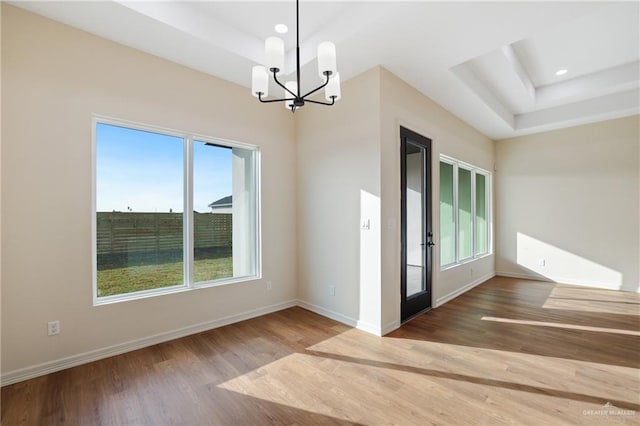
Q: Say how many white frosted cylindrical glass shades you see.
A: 5